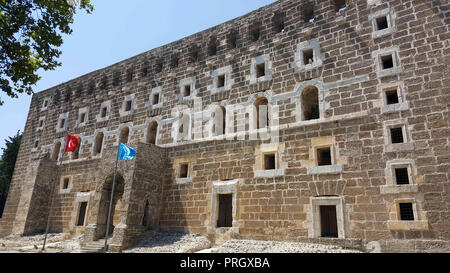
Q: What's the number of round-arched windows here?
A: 9